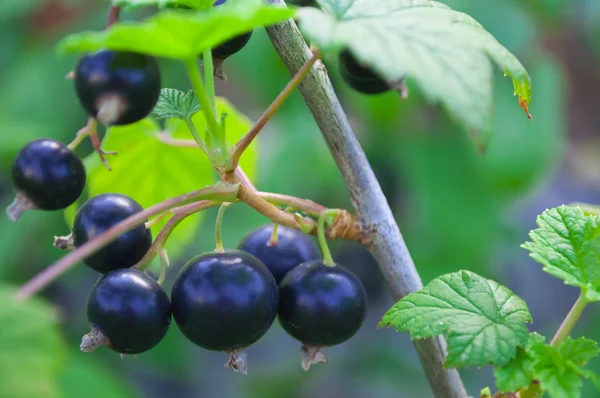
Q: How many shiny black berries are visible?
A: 9